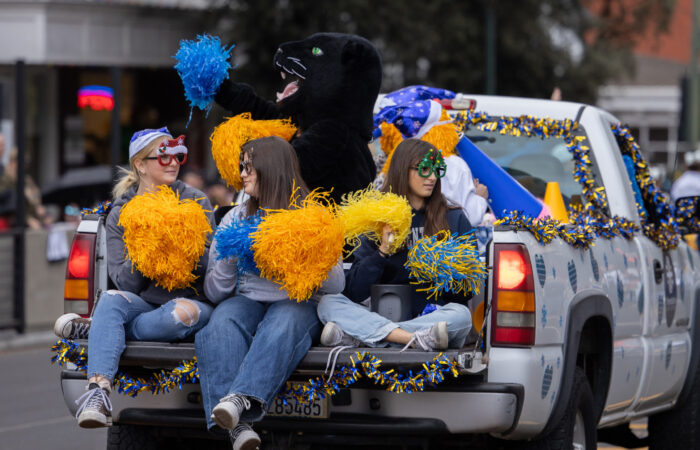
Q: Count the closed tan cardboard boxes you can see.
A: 0